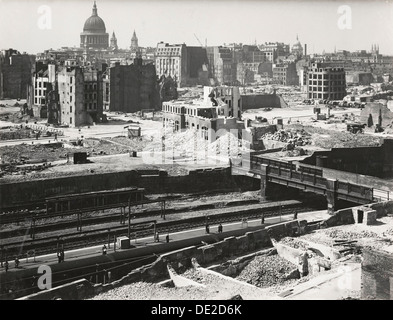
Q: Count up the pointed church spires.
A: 2